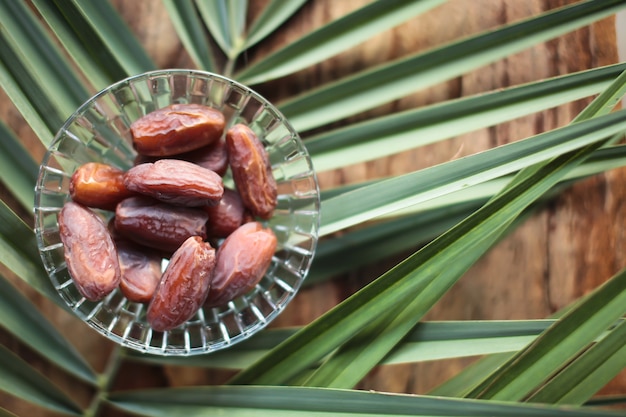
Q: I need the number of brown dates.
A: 11